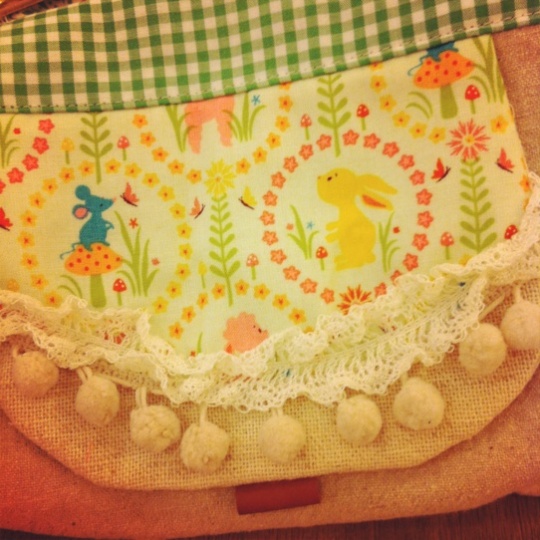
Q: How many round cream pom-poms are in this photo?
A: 9